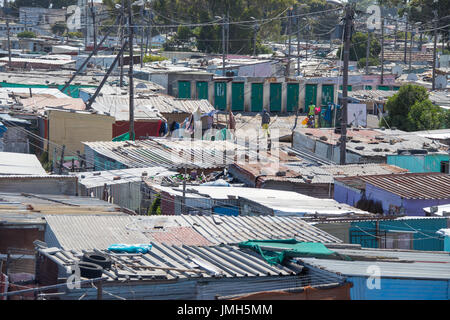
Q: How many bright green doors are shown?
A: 9